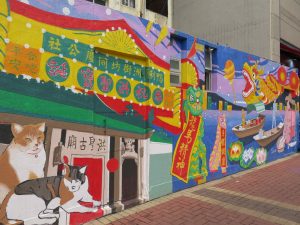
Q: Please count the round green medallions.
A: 6